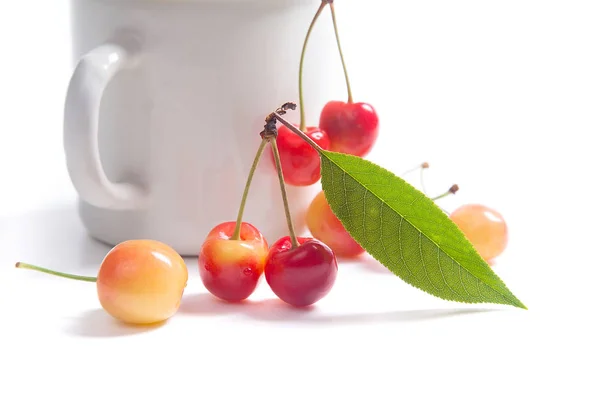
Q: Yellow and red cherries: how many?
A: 7